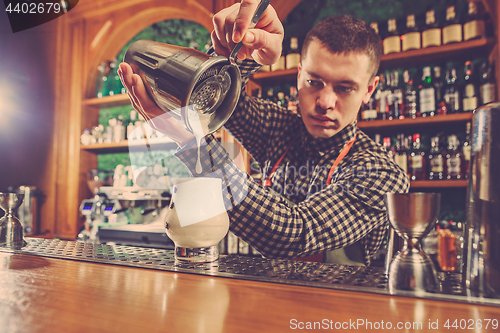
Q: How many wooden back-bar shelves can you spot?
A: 5